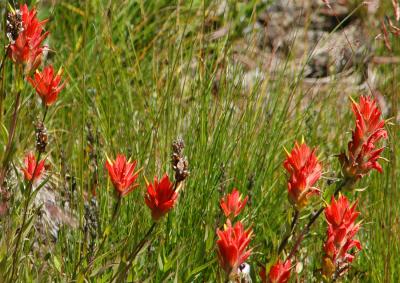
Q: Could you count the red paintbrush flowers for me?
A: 11